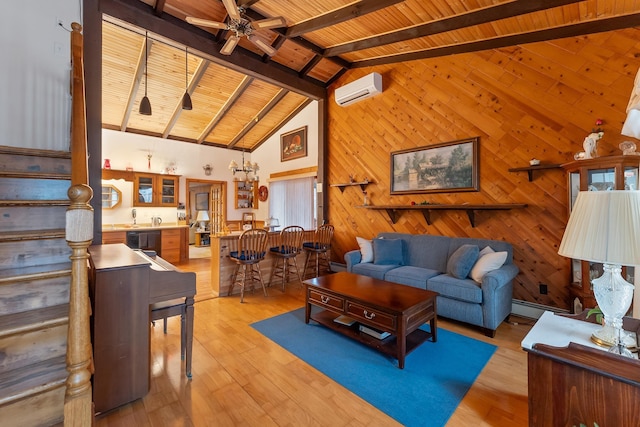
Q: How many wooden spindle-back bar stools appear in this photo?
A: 3